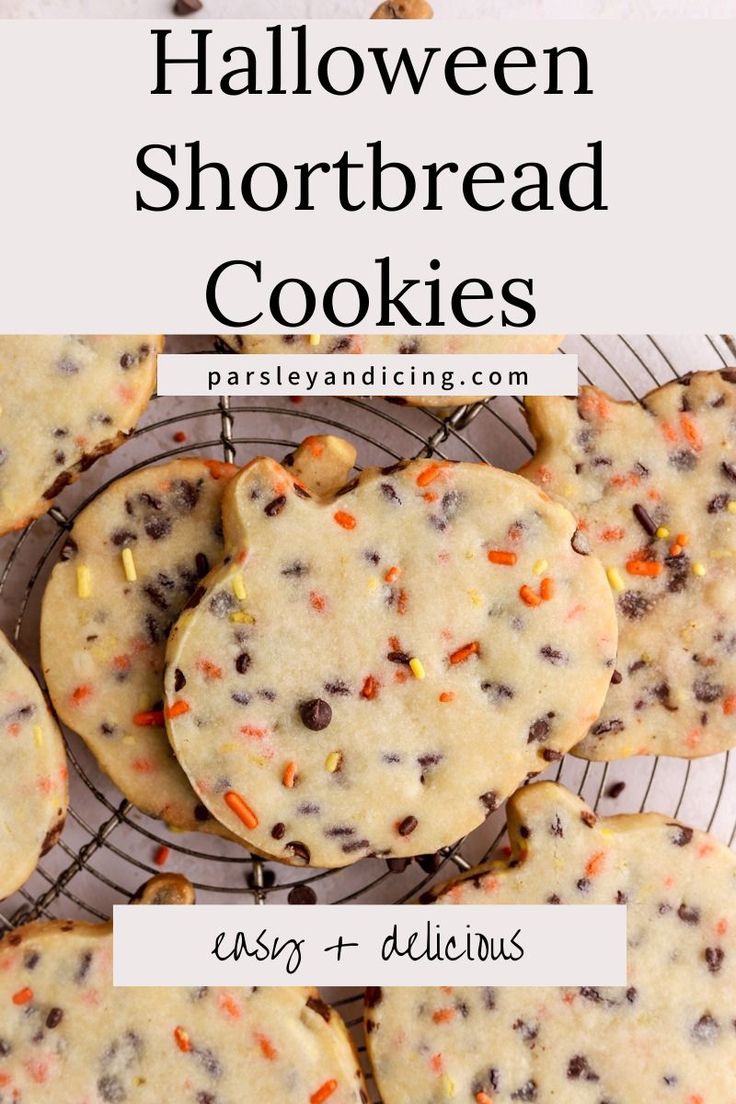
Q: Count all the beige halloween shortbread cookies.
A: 8